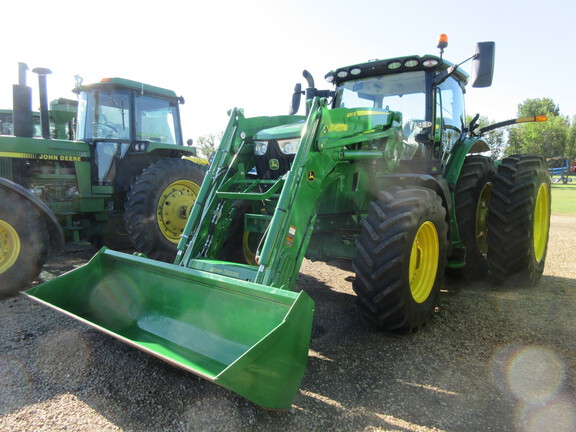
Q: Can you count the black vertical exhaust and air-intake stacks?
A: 3